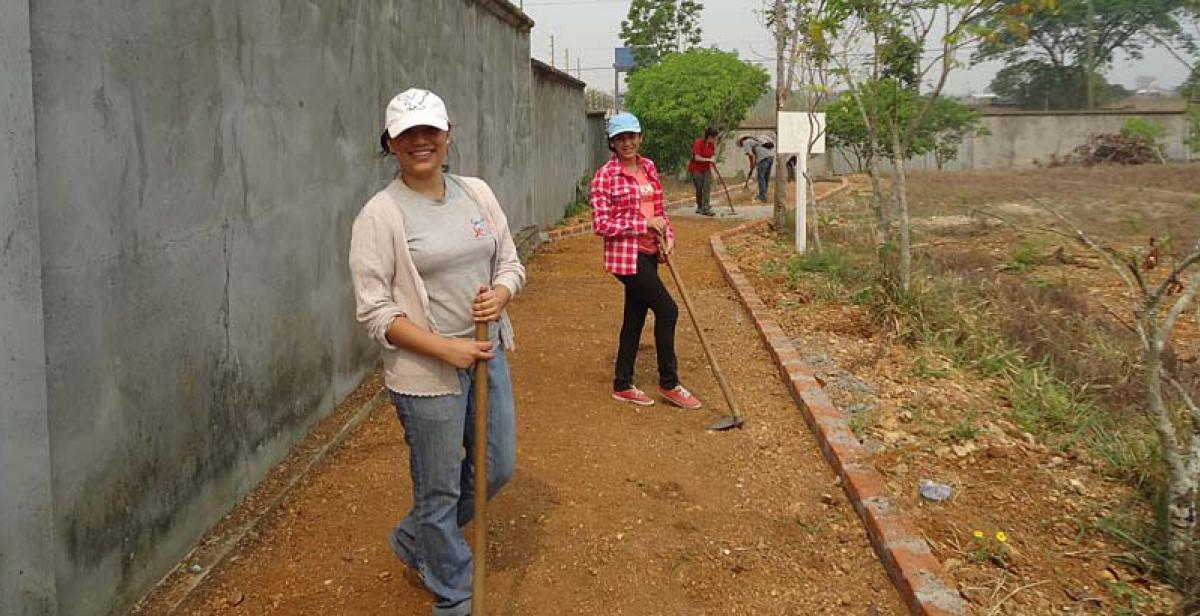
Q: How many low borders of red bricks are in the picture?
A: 2